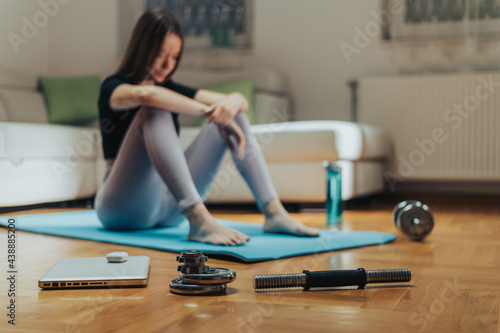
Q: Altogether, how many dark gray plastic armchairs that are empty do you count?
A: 0